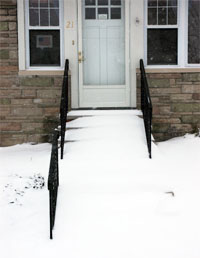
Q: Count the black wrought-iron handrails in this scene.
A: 3